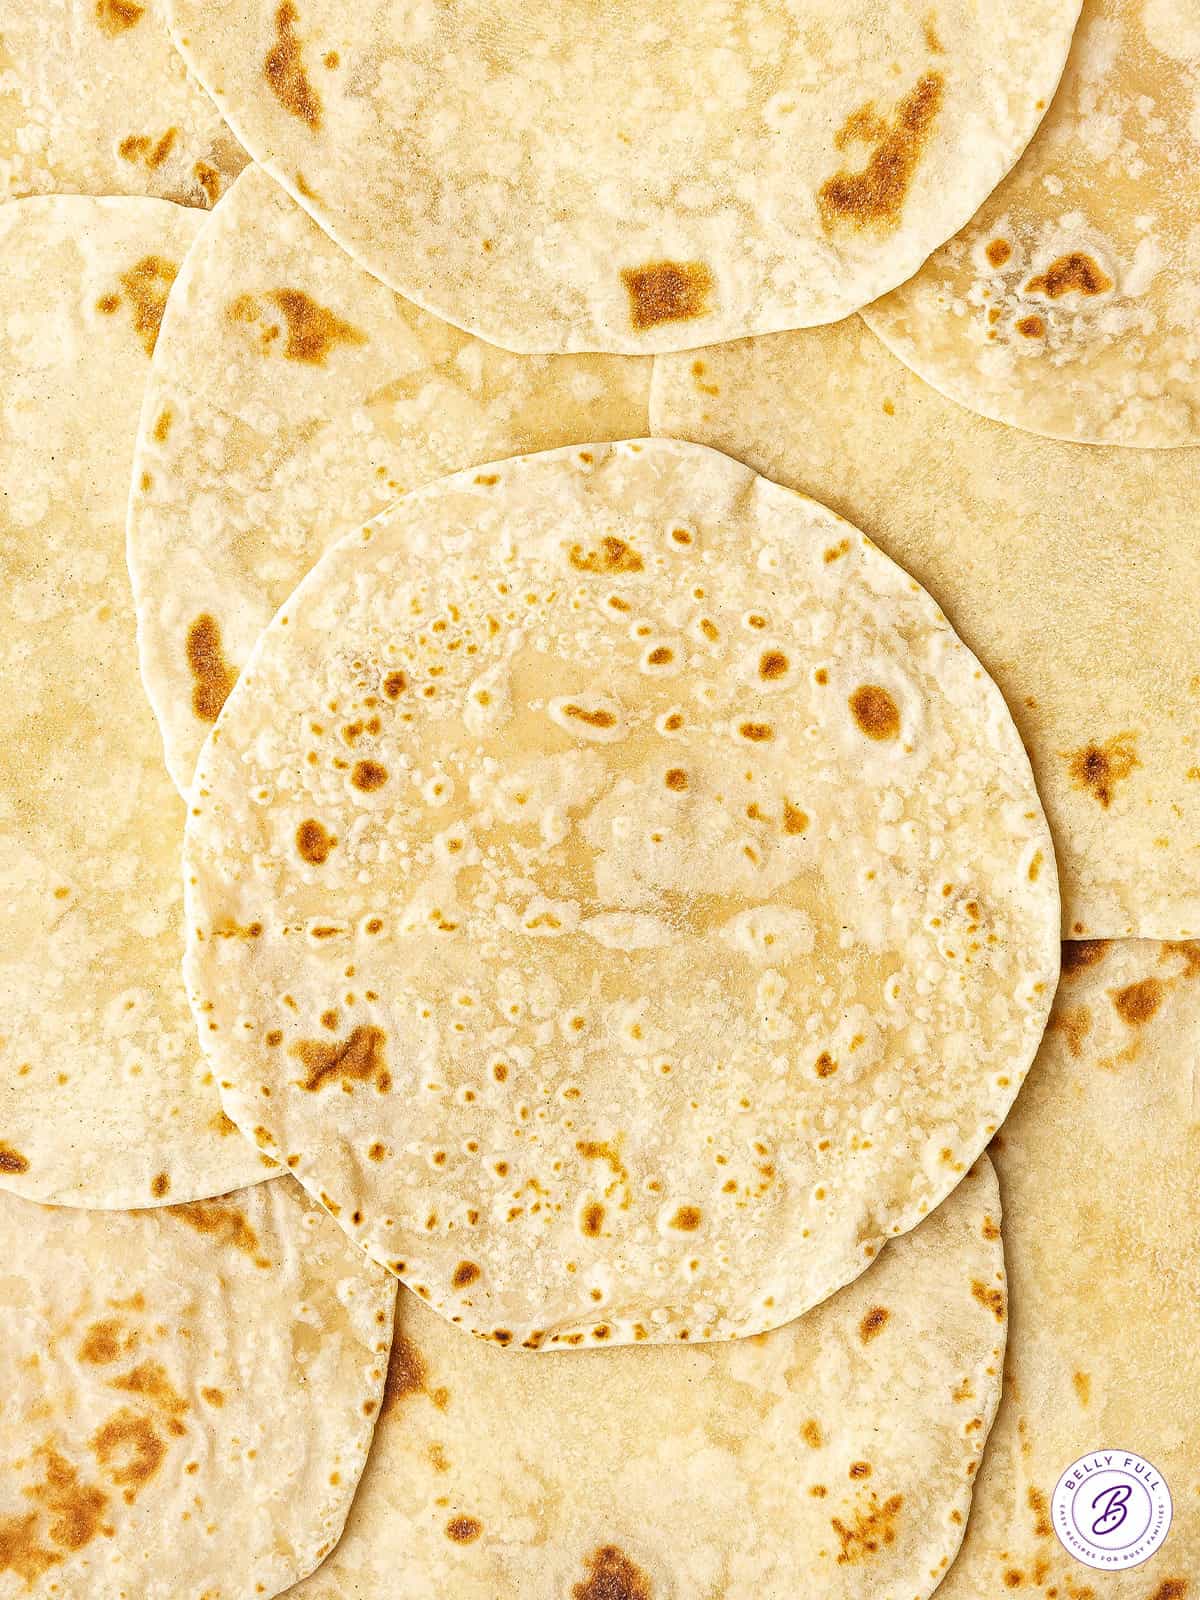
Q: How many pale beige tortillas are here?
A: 10